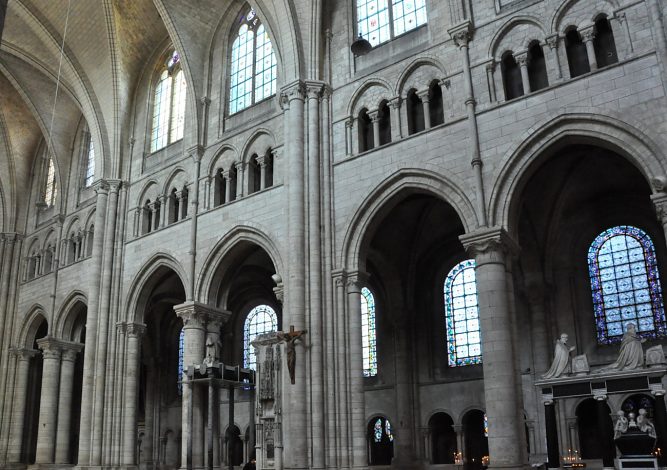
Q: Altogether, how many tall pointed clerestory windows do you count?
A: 5